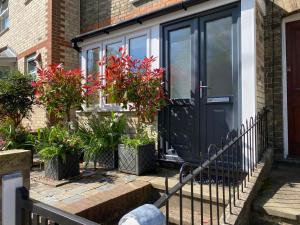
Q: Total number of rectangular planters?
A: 3